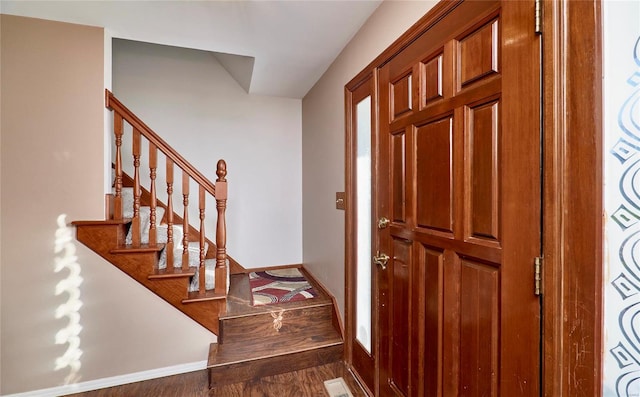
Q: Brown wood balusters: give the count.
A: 6